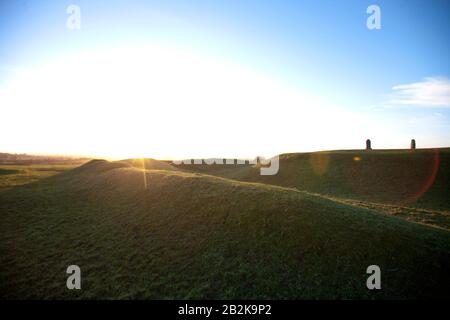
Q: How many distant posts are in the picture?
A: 2